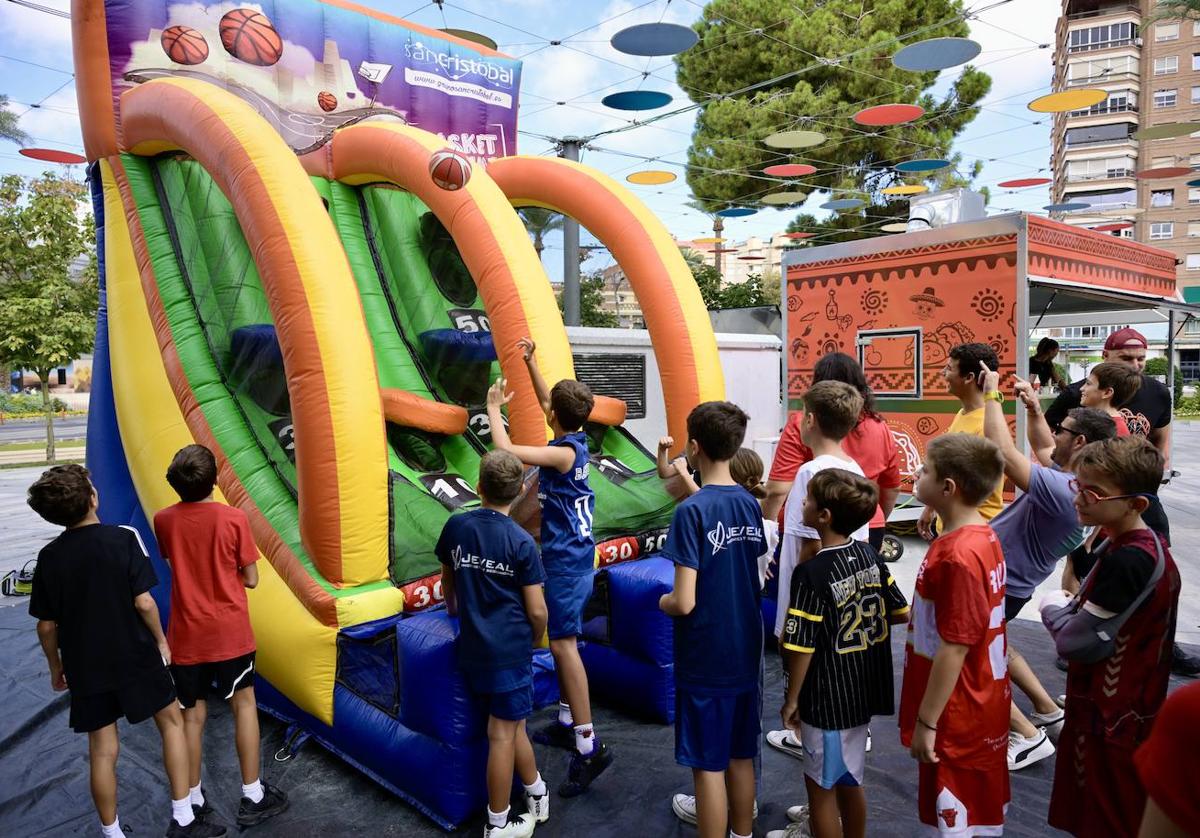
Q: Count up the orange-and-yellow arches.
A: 3